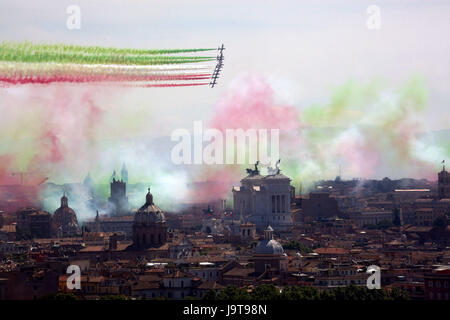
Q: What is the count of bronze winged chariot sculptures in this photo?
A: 2